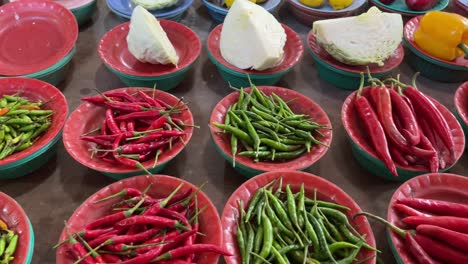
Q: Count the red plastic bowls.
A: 14